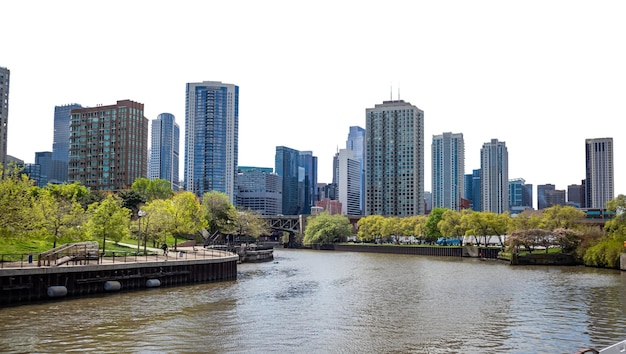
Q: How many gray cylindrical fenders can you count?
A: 3